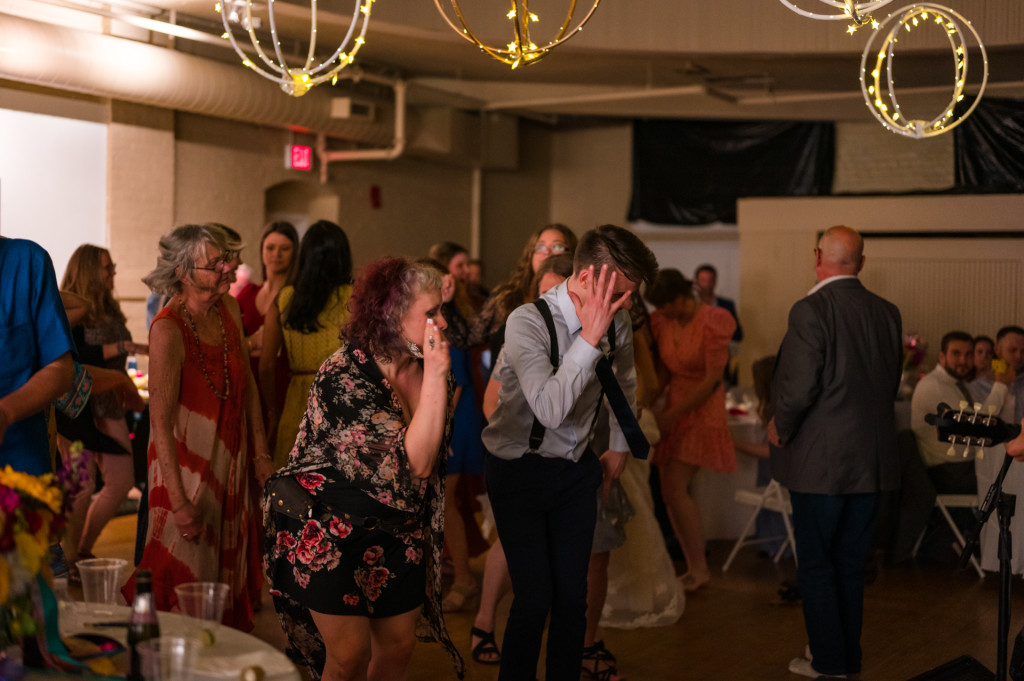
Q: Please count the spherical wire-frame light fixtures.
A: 4